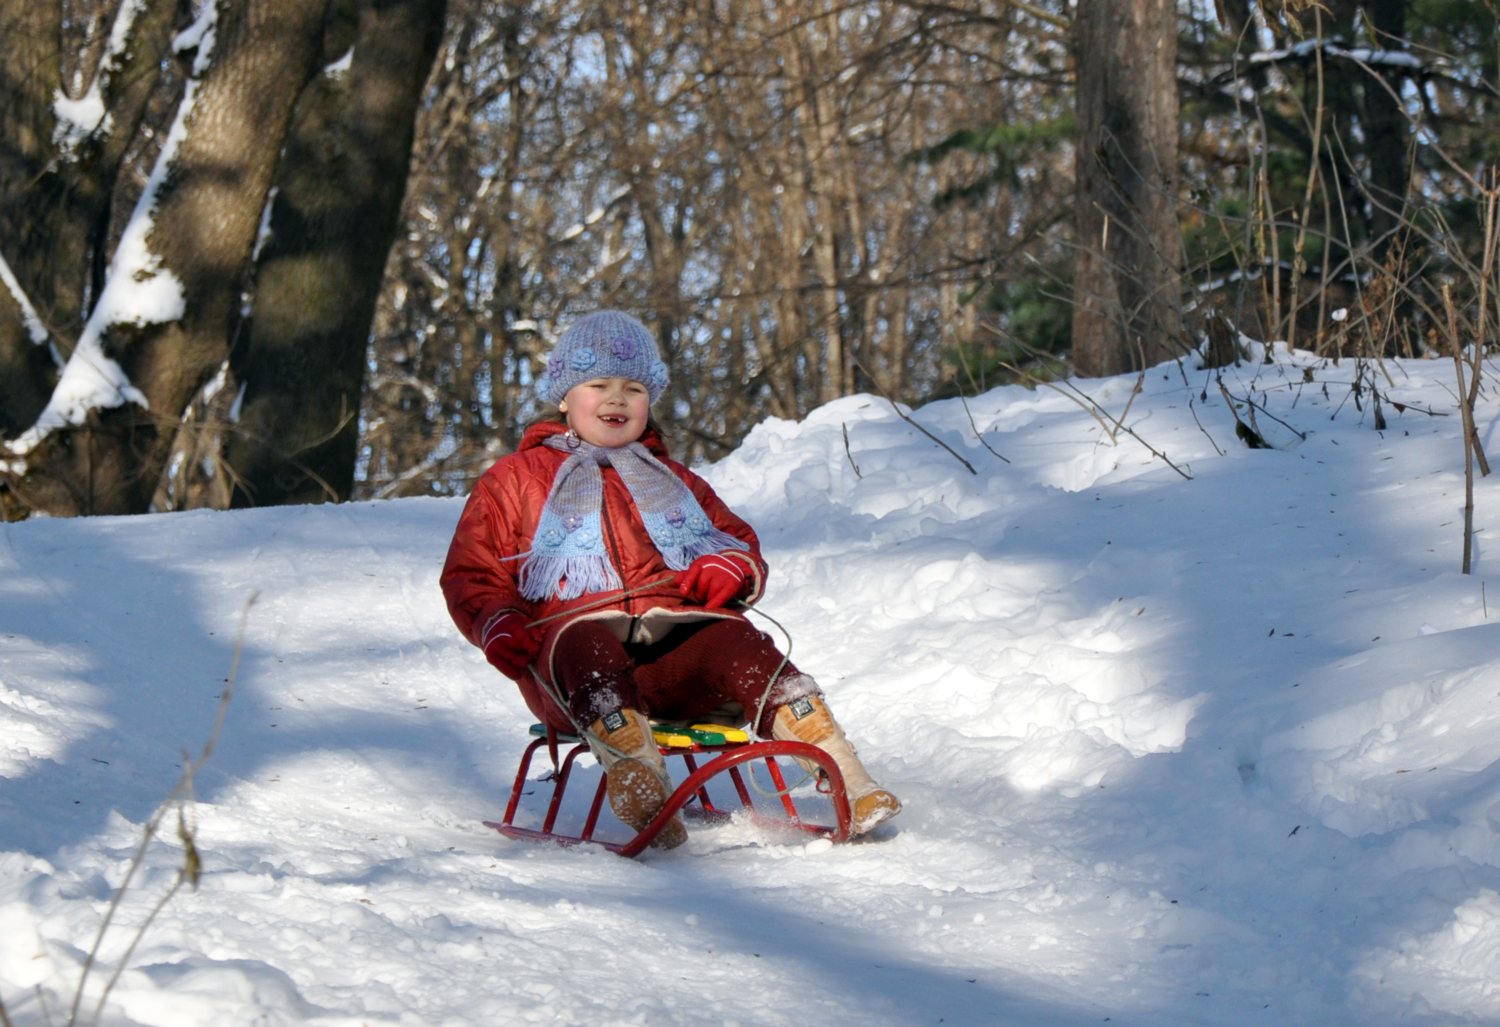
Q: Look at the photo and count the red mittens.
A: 2